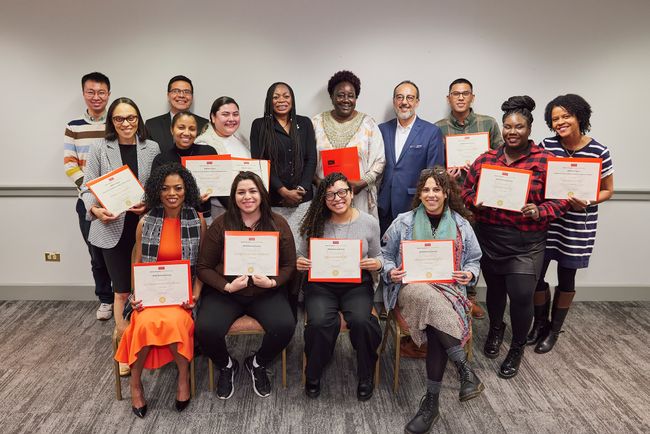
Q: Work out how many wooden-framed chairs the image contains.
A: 4